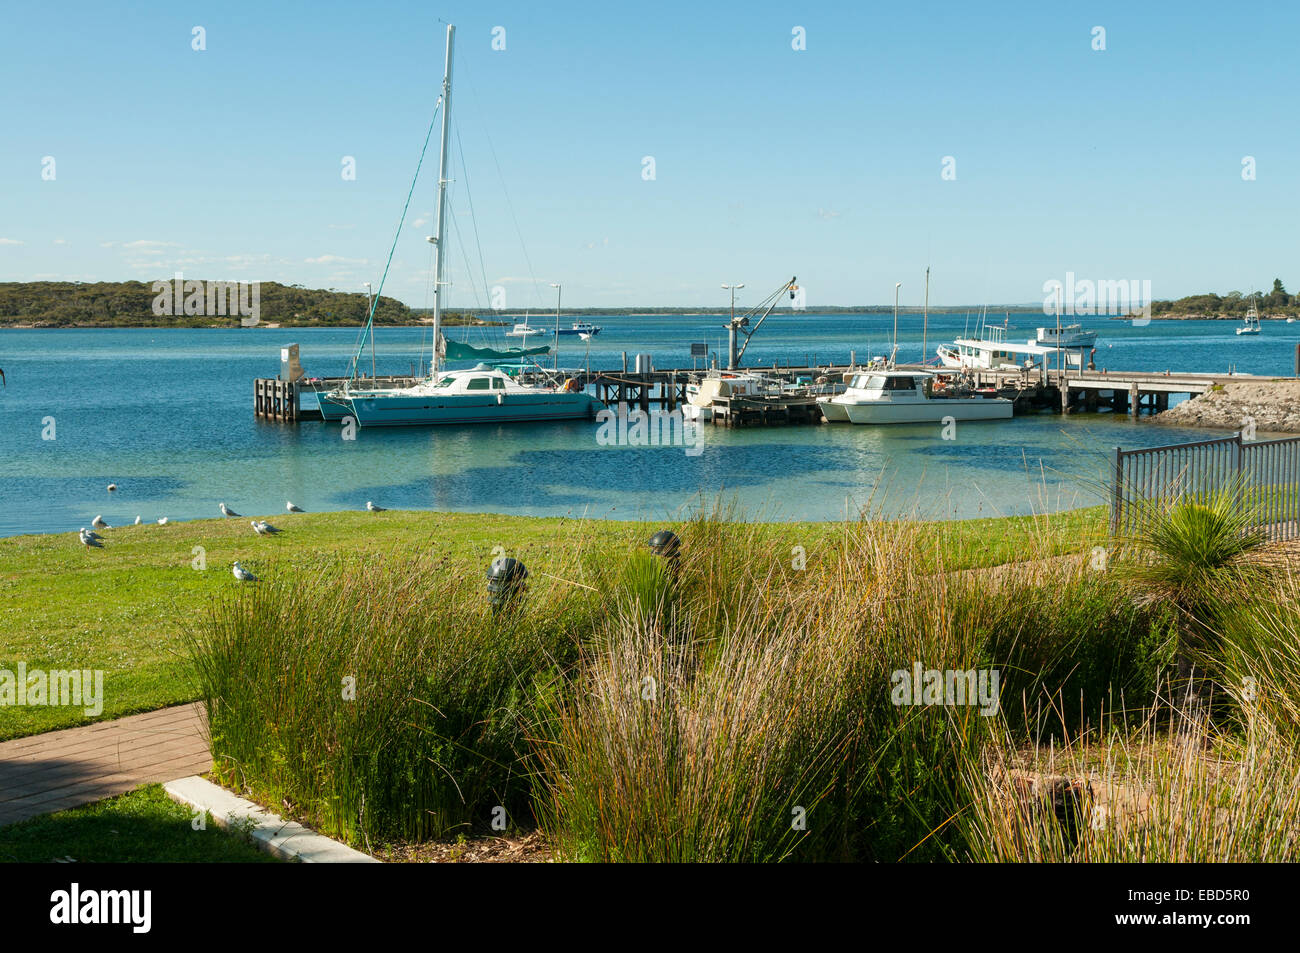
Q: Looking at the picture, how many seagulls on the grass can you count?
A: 11